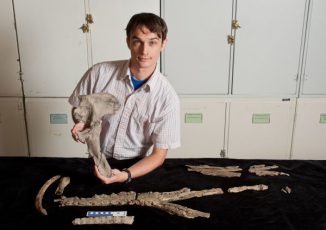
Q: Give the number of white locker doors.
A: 11